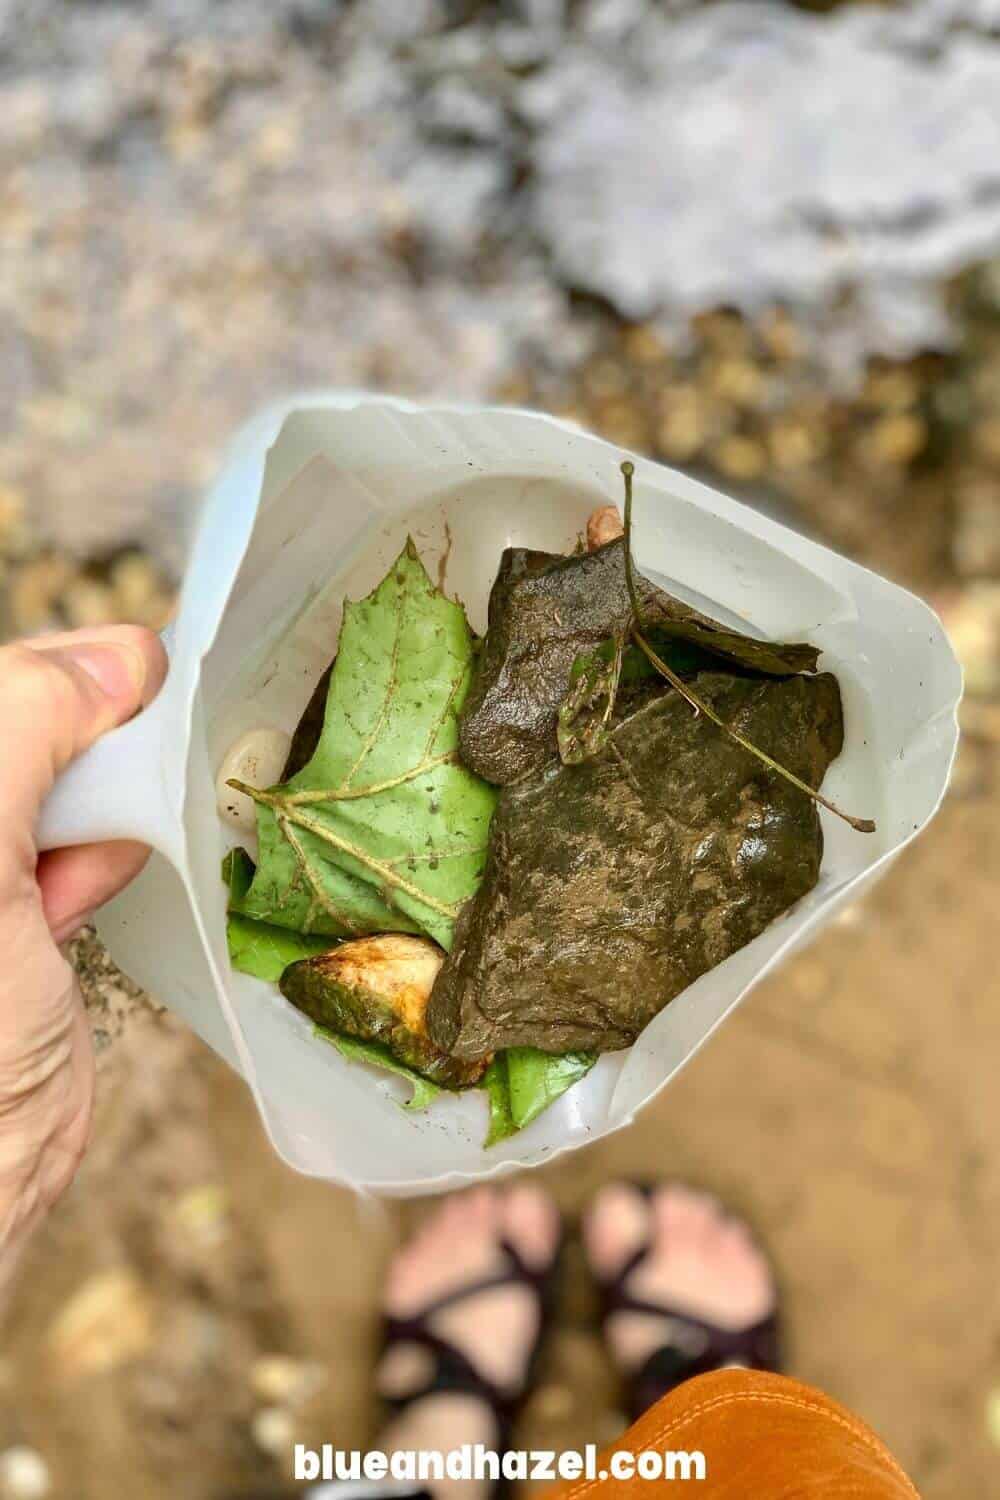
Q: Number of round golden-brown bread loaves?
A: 0